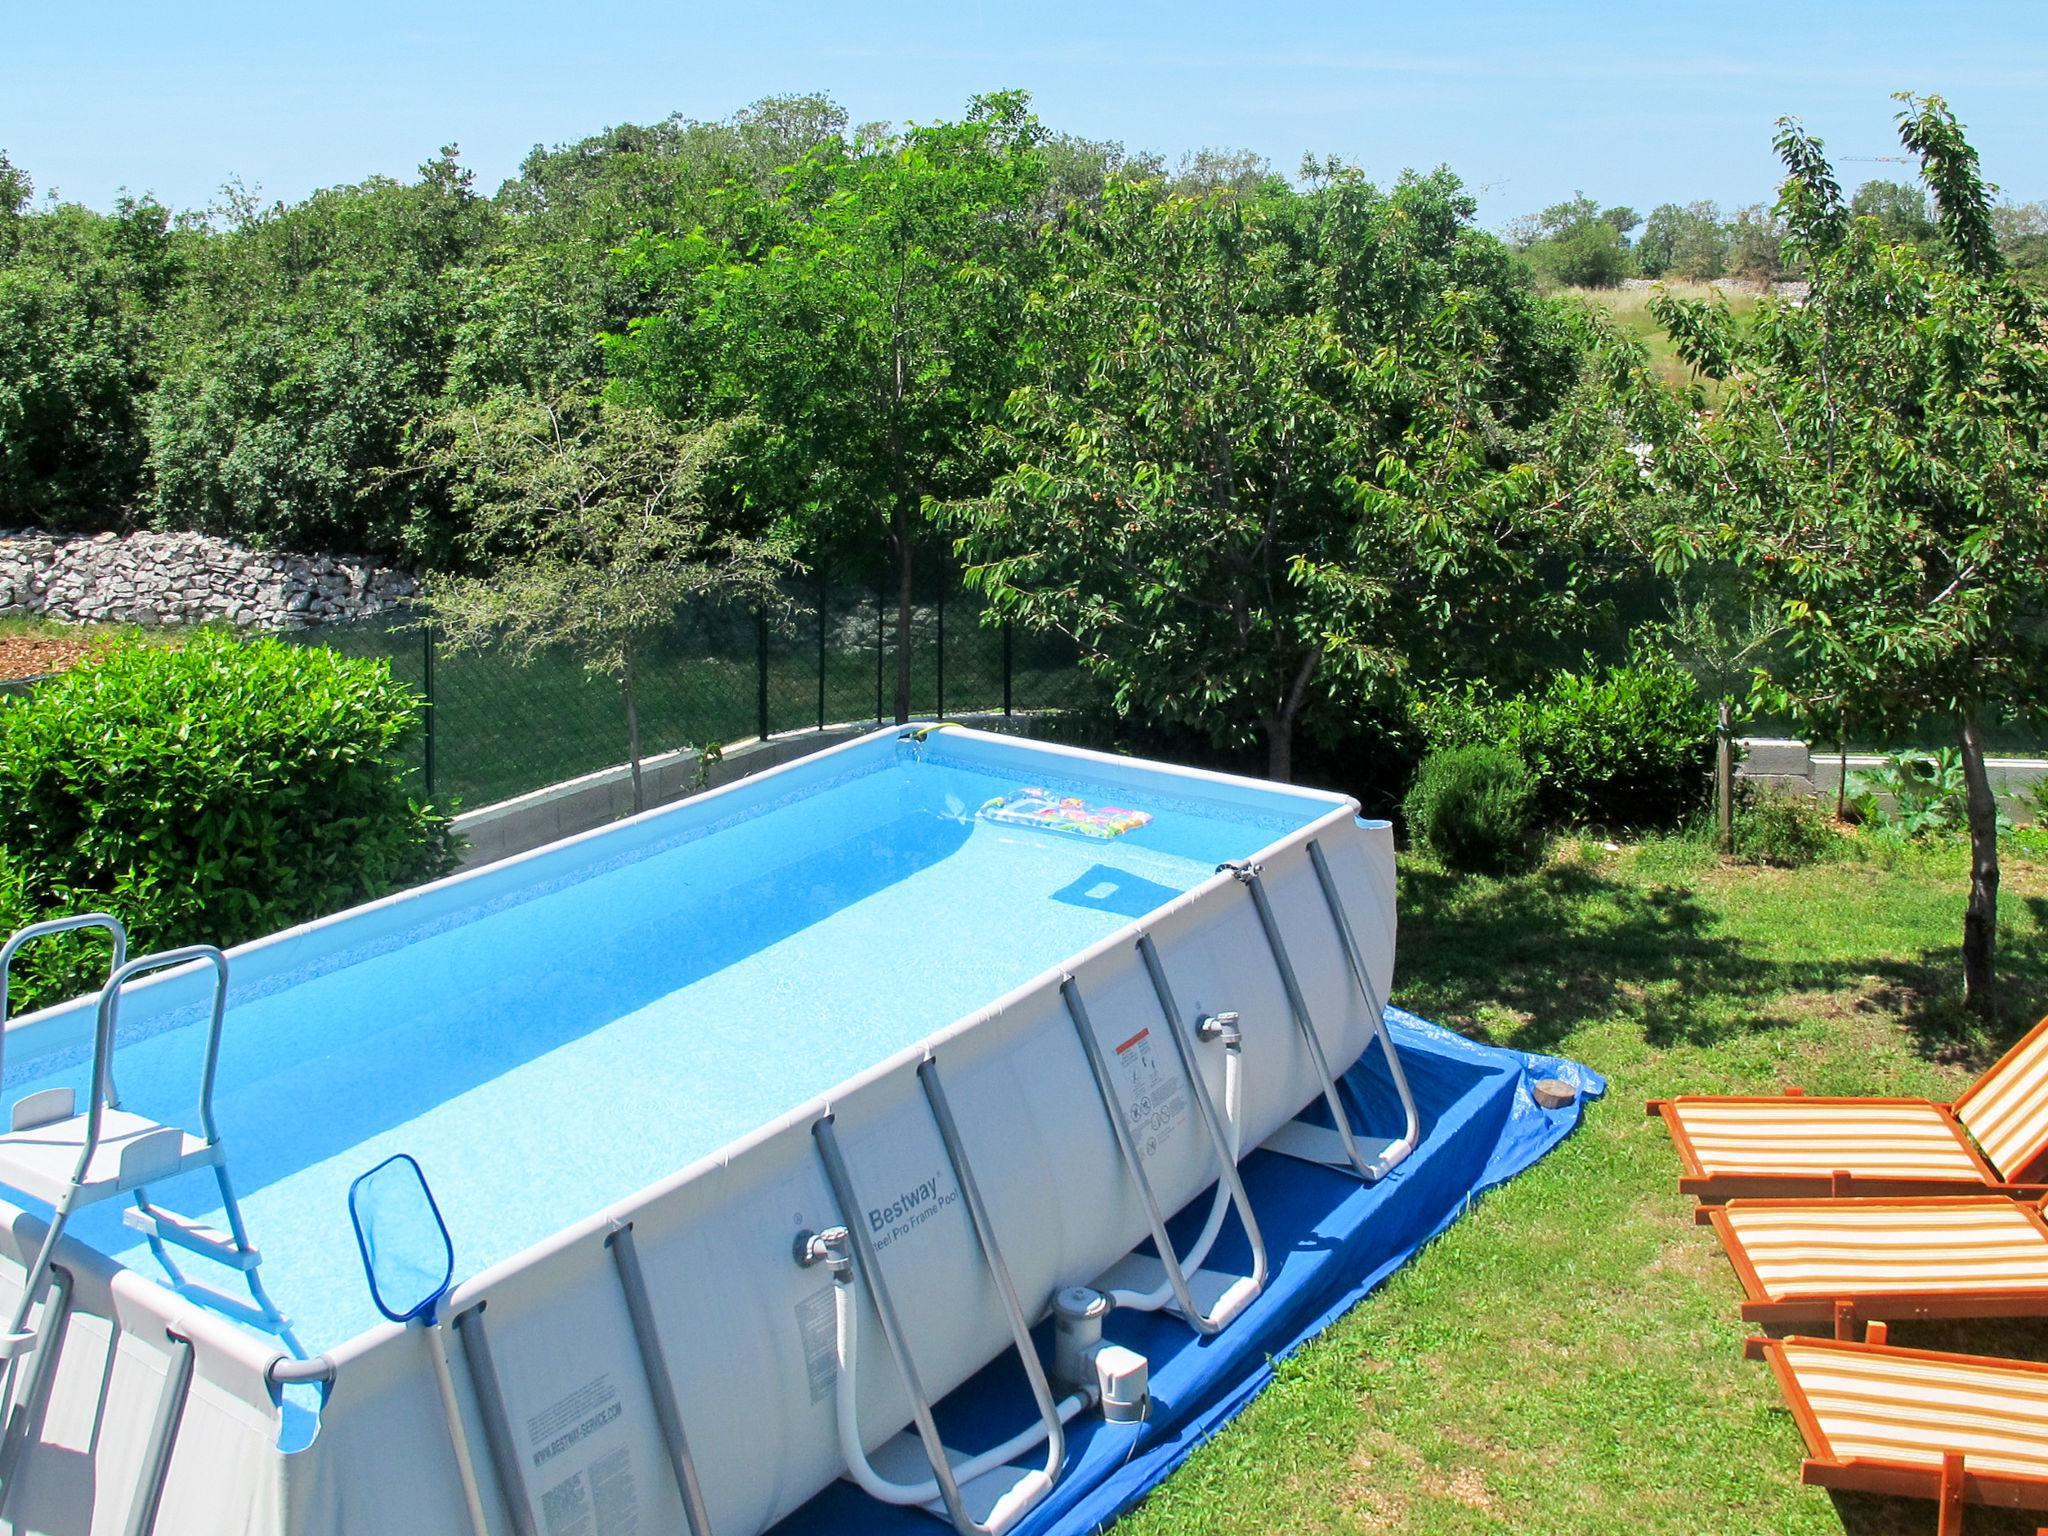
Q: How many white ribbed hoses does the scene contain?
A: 2